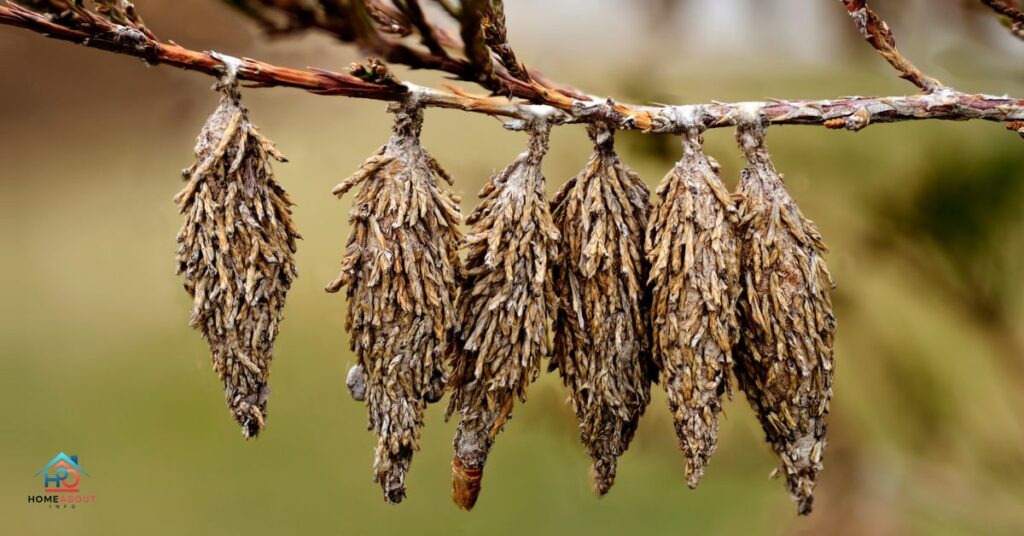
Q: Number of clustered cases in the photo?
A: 6